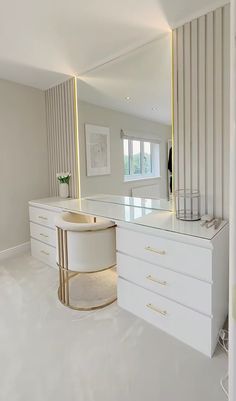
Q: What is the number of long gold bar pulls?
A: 6